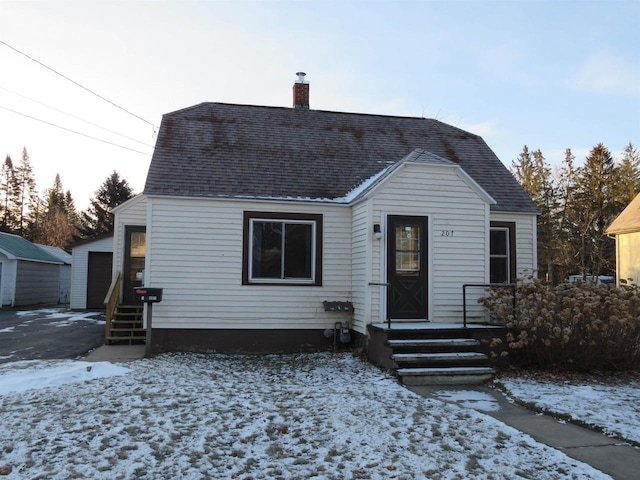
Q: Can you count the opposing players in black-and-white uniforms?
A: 0